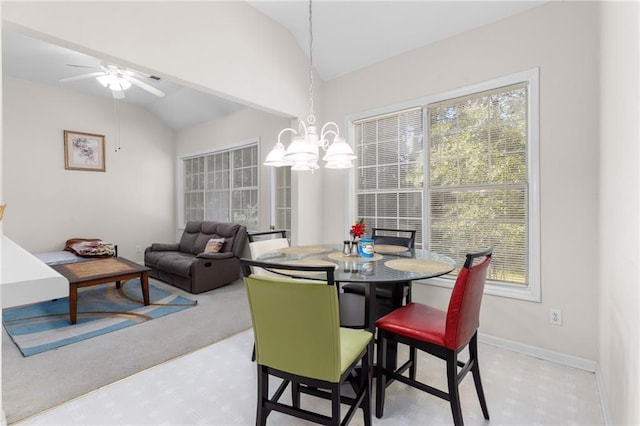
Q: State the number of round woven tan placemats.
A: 5